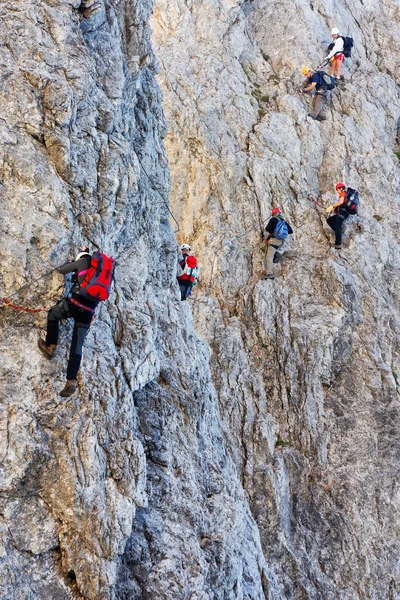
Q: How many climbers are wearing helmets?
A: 6